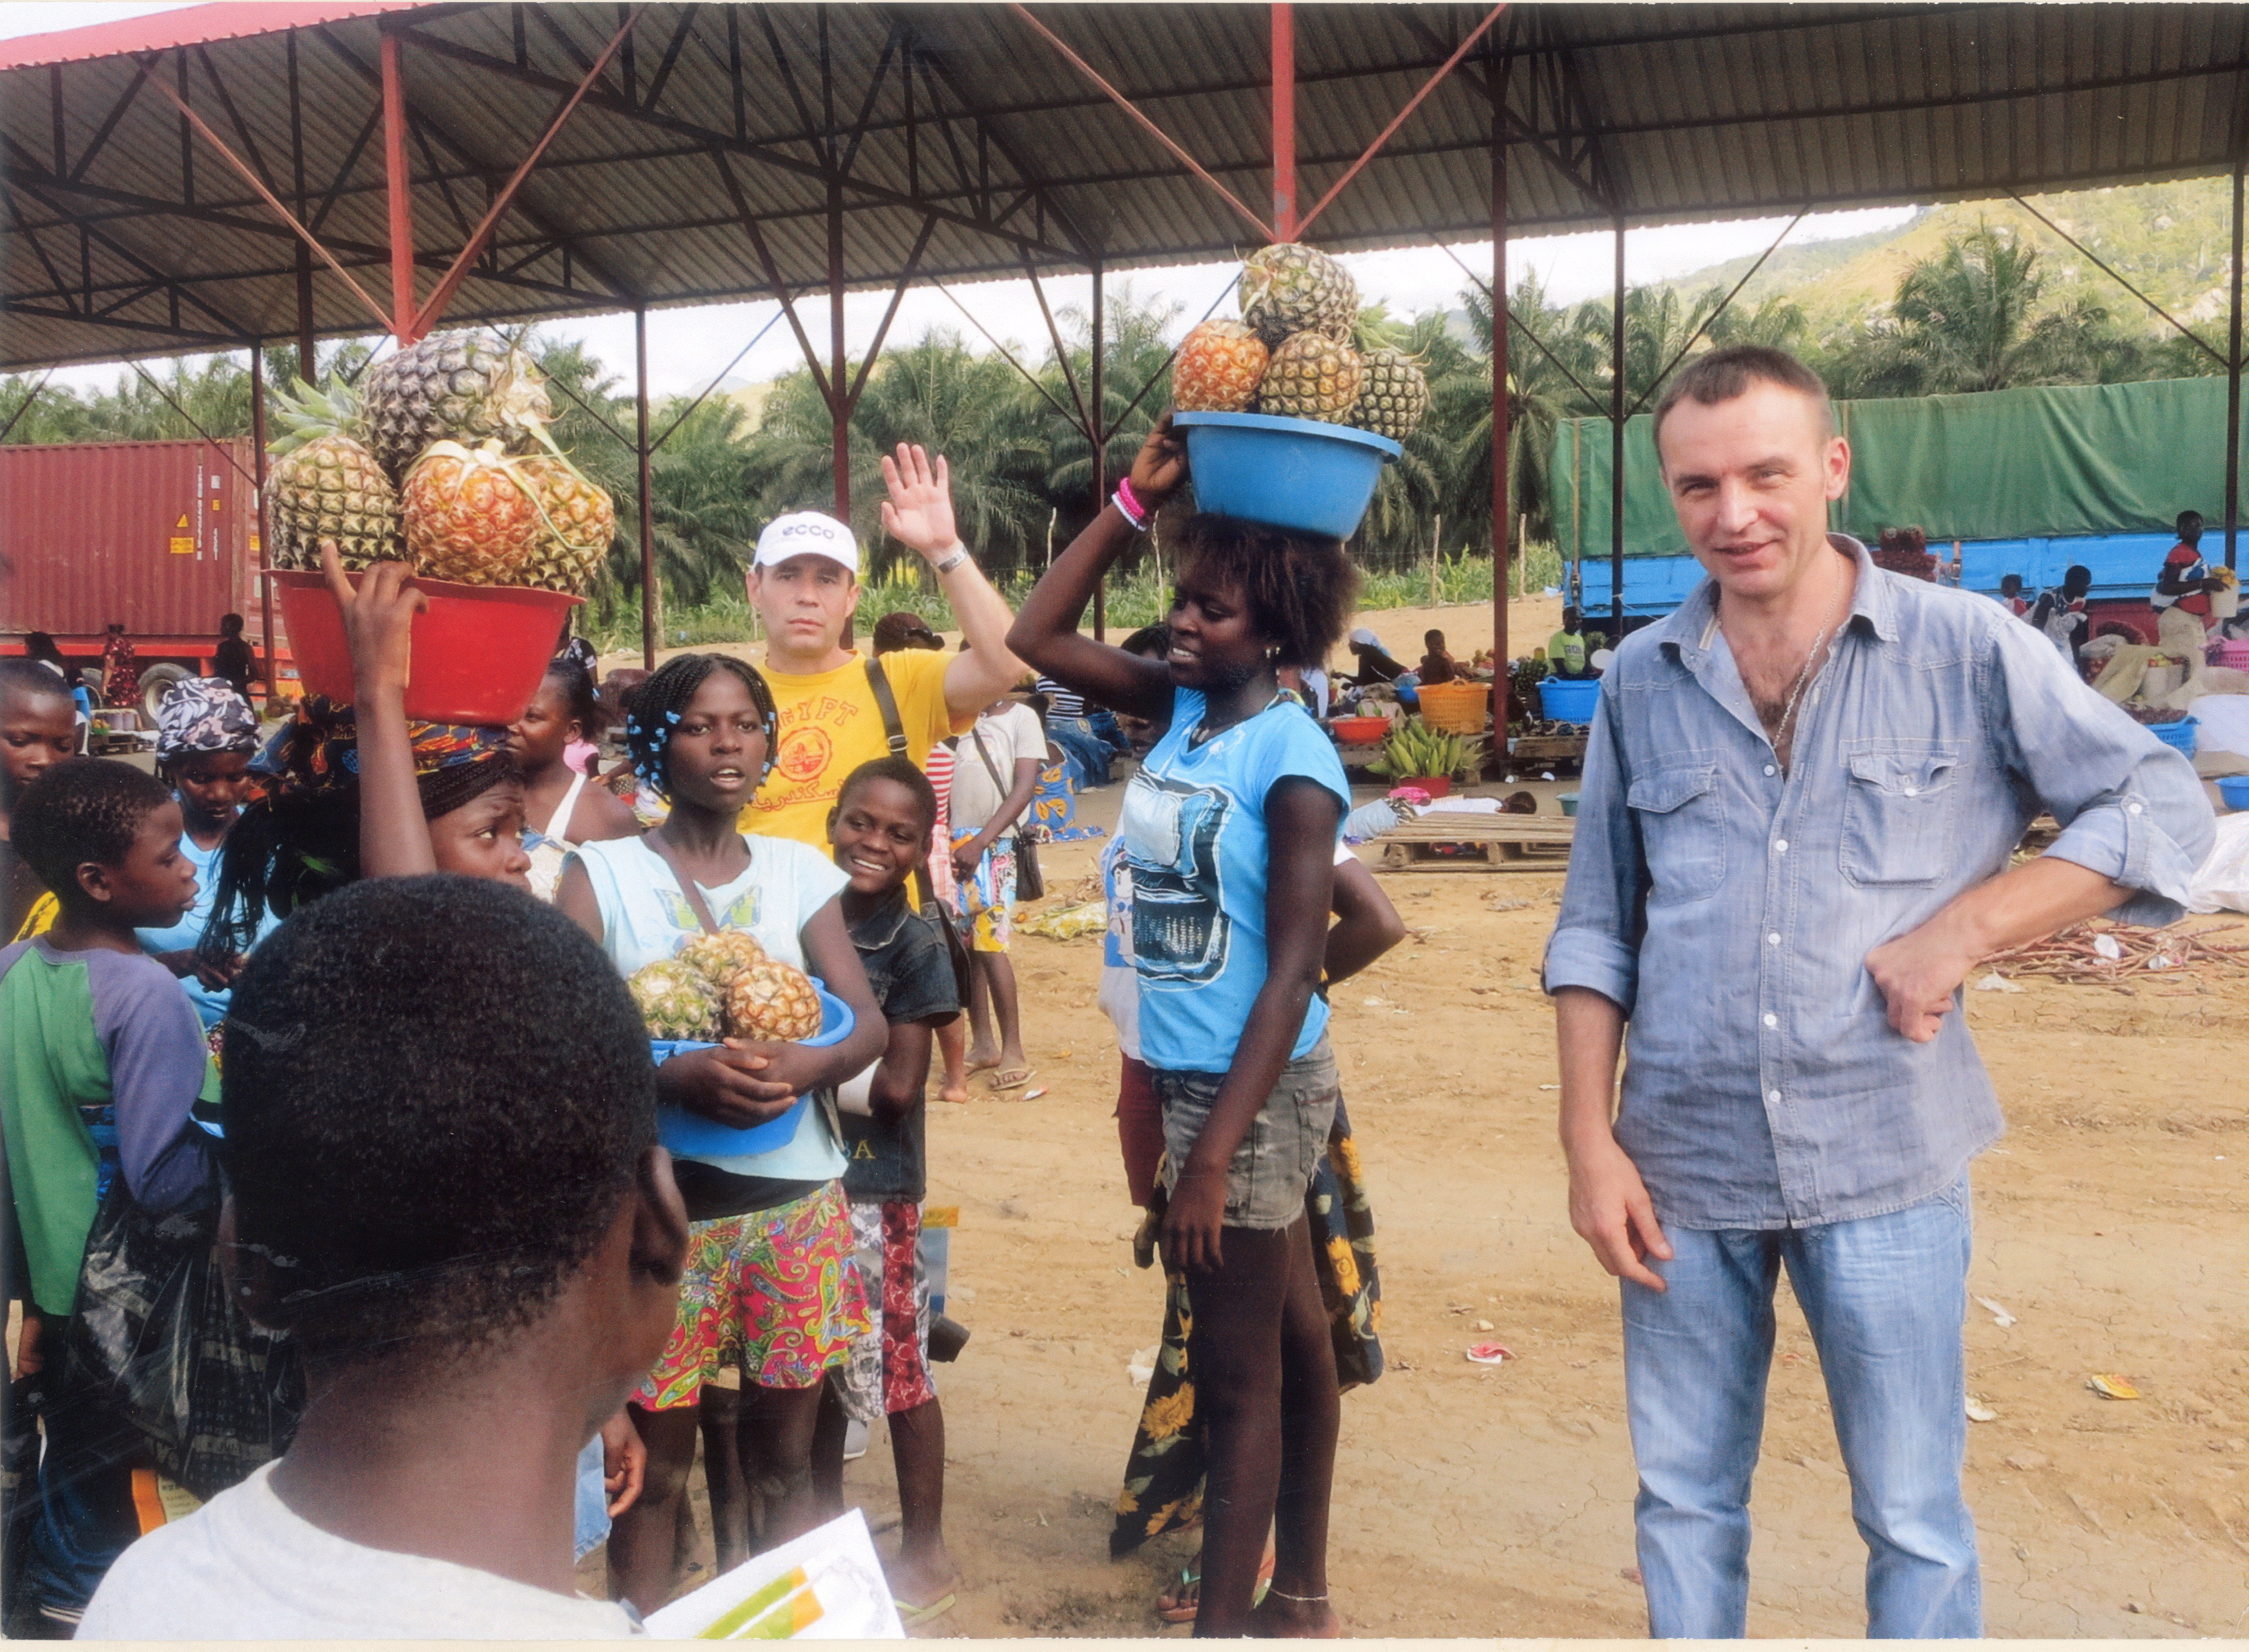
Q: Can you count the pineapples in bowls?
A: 11